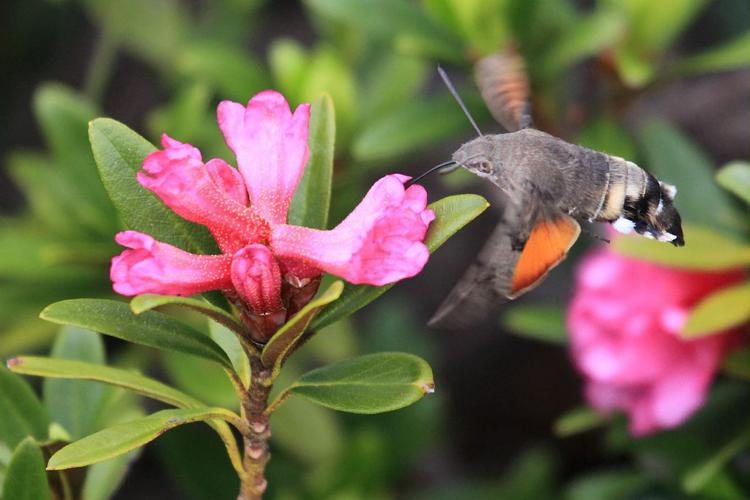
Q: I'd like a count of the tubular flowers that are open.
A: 4